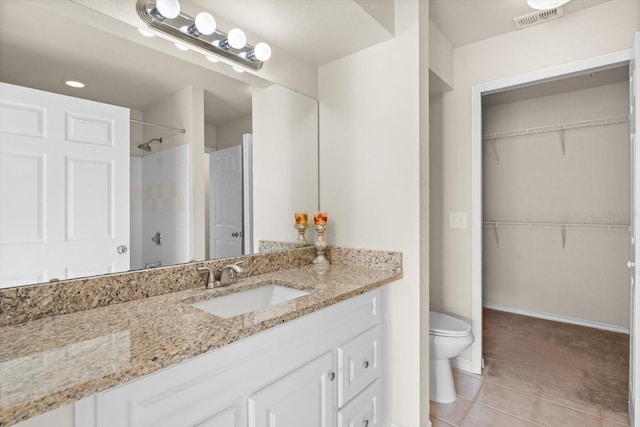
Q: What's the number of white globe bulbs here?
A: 4